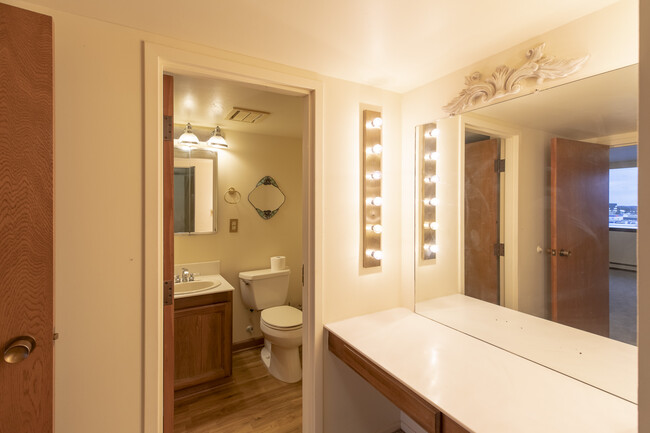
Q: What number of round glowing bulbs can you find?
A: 12